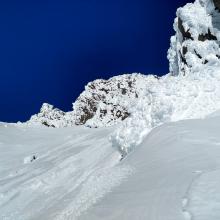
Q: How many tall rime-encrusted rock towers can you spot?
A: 1